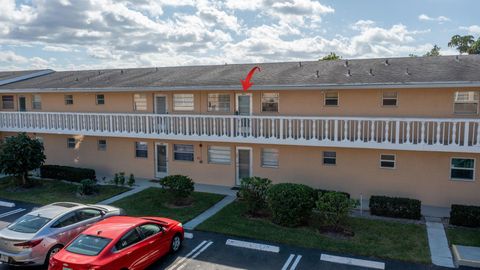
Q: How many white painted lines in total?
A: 6